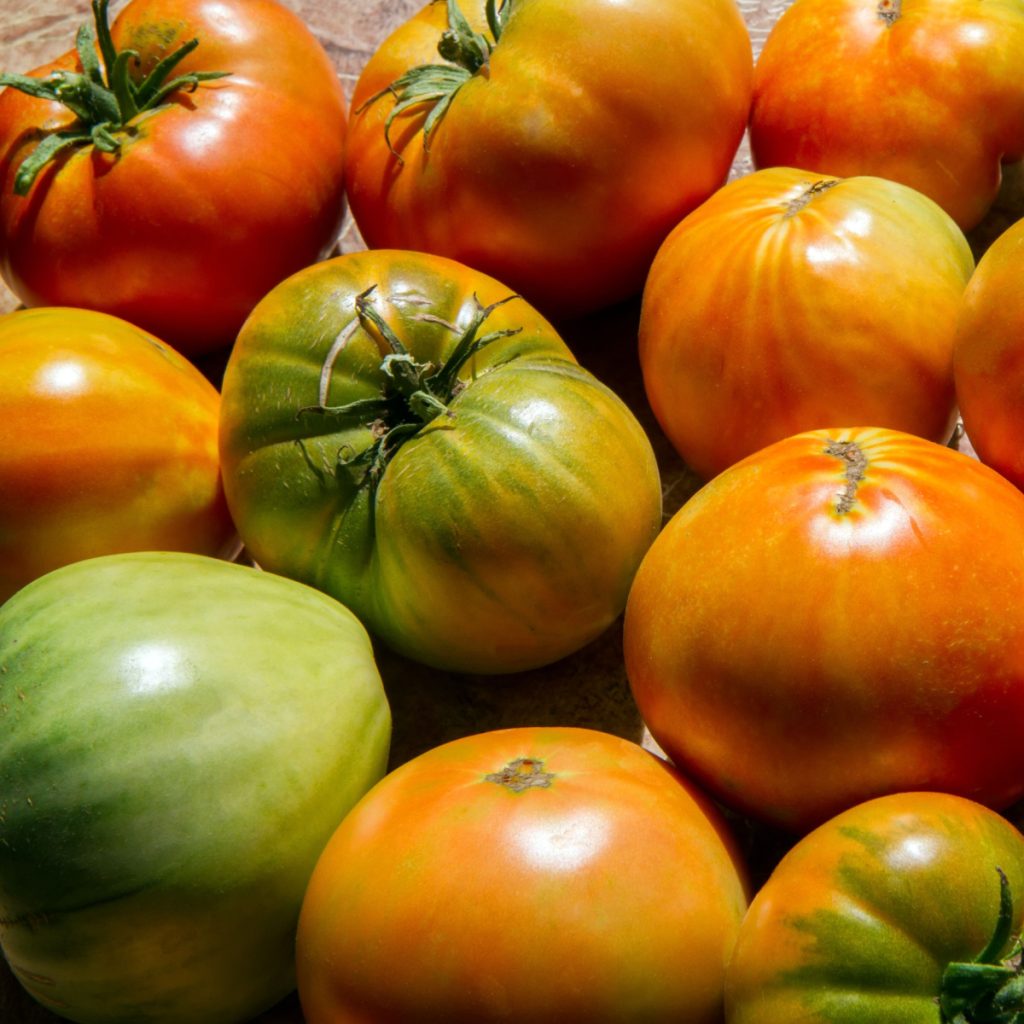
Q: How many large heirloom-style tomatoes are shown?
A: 11